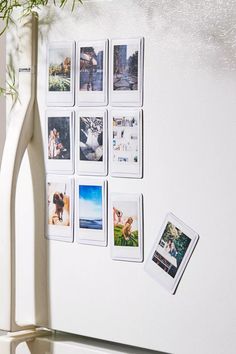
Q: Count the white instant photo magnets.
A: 10